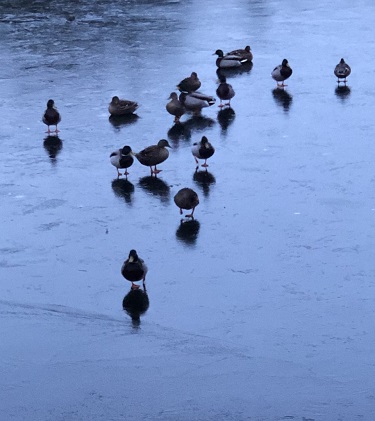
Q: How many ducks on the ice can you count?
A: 15